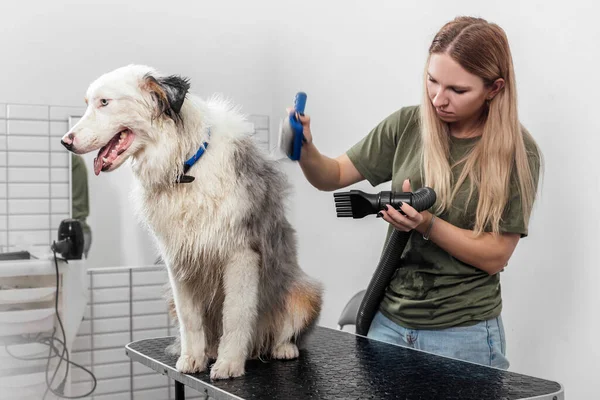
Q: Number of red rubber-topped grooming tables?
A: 0